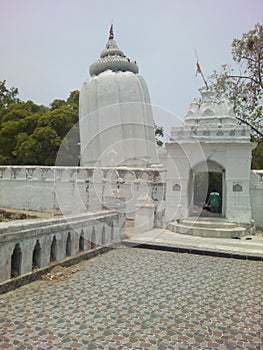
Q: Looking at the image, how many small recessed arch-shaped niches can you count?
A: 2